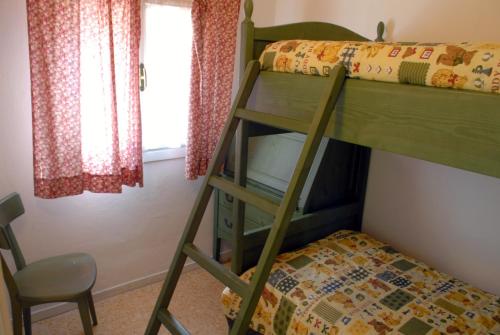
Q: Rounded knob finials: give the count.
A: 2